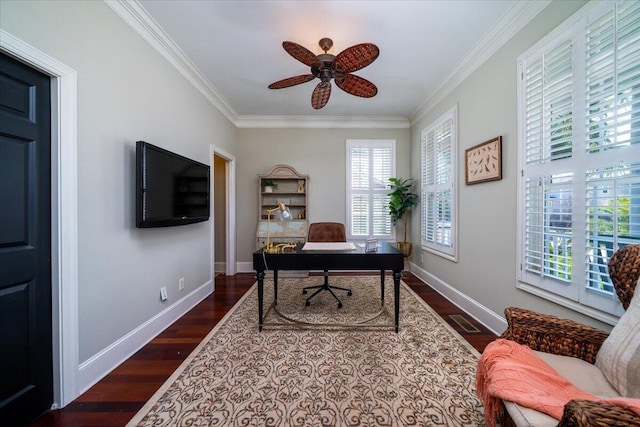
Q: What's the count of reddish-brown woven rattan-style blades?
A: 5